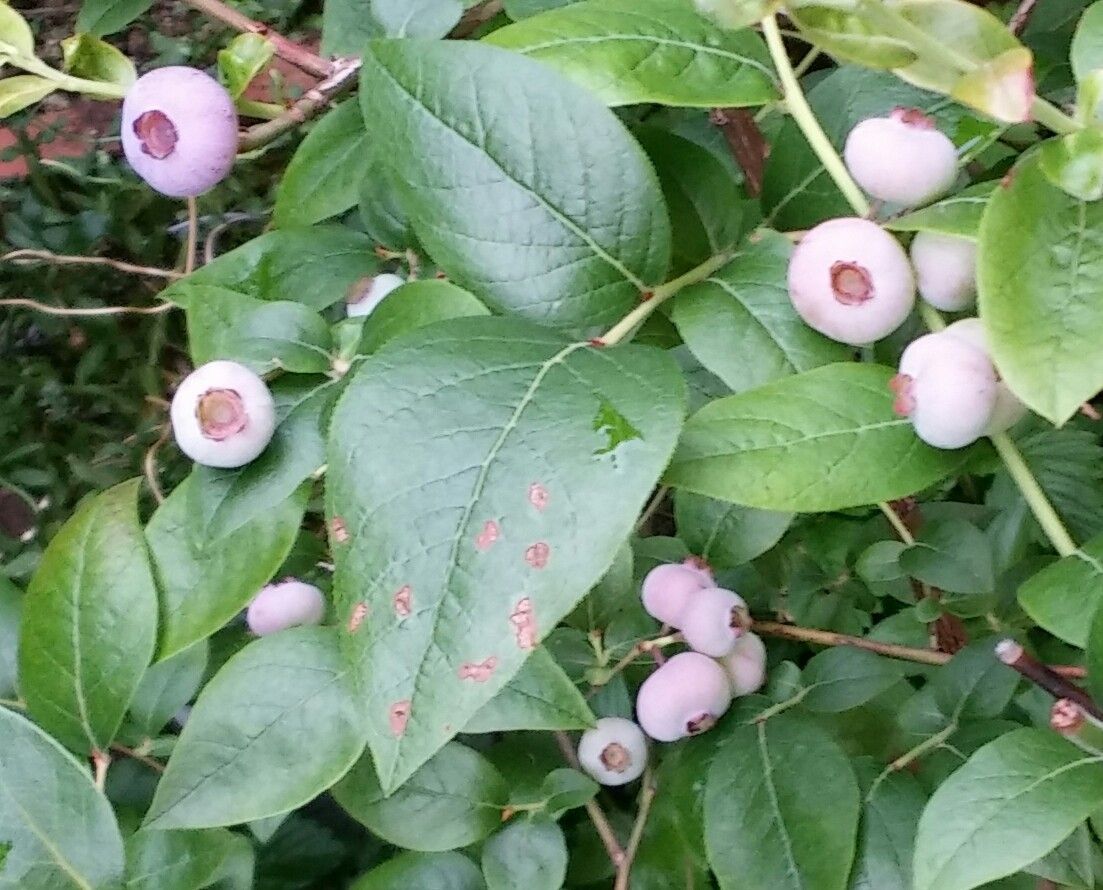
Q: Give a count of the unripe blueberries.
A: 14